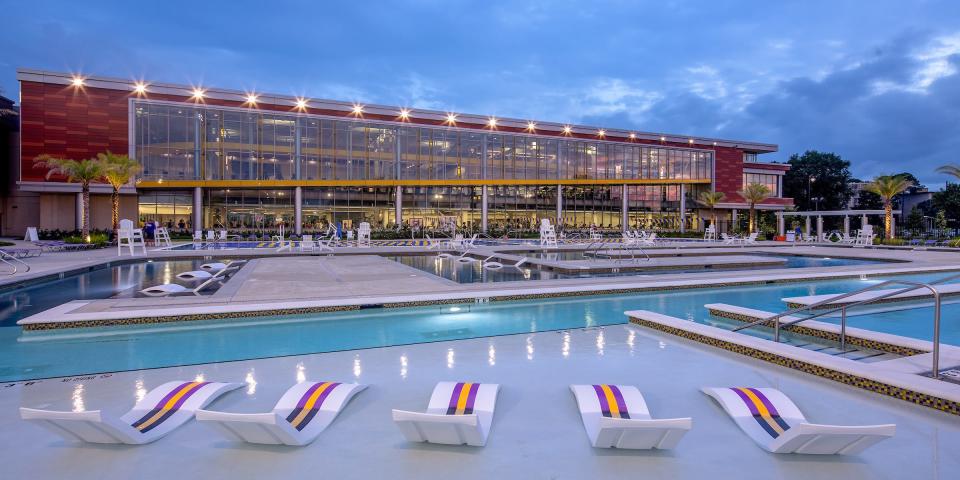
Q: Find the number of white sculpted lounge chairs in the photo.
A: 11